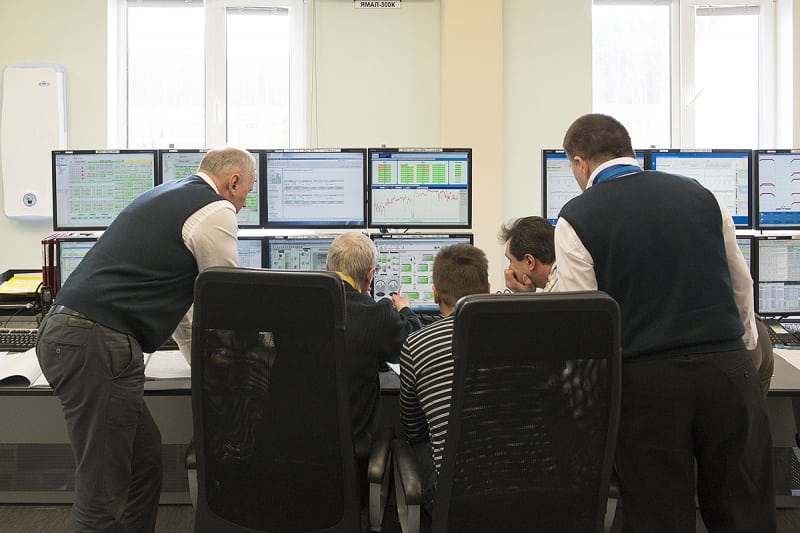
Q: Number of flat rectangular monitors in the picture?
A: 13